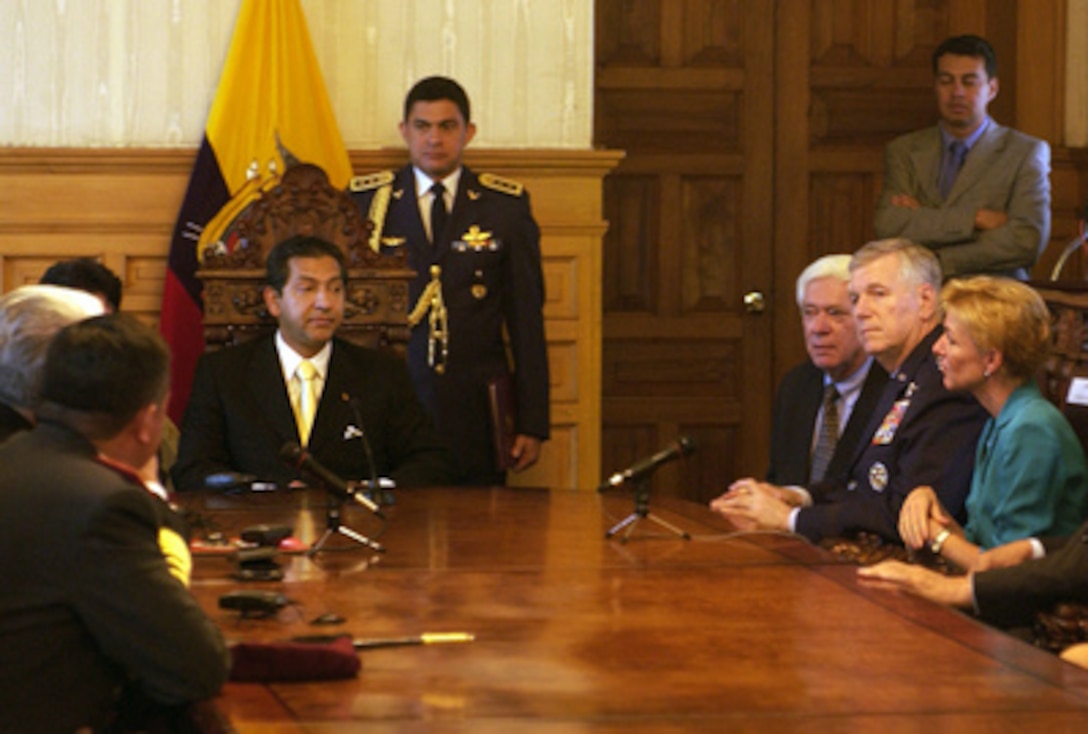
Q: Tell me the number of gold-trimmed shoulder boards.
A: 2